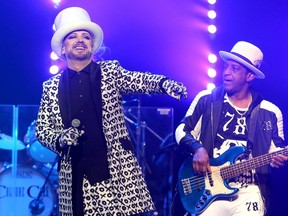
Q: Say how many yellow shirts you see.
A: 0